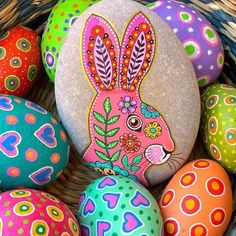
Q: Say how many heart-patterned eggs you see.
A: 2